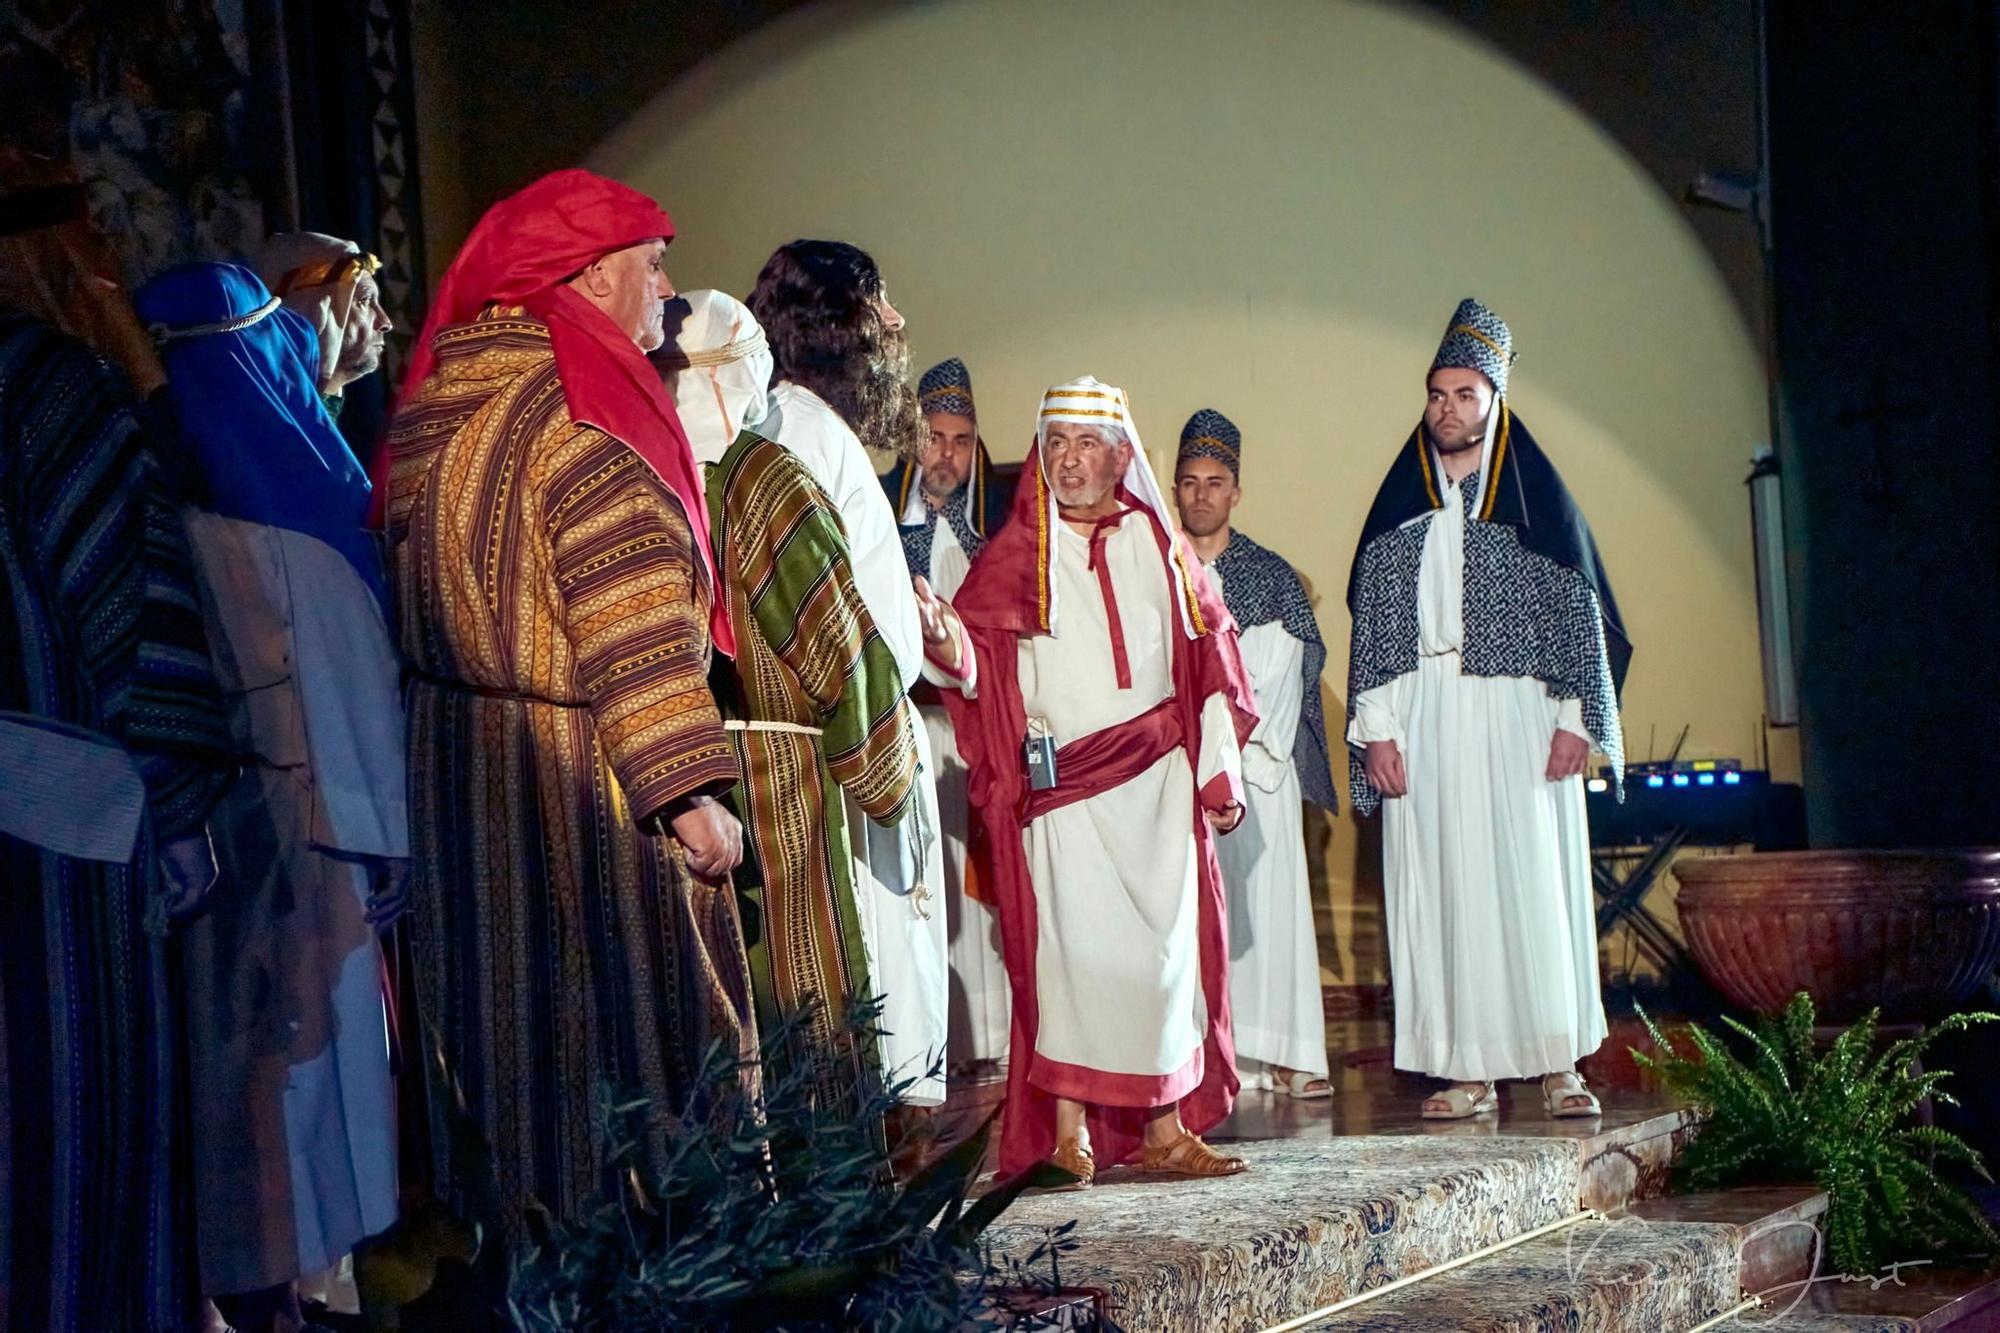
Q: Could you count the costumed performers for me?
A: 10